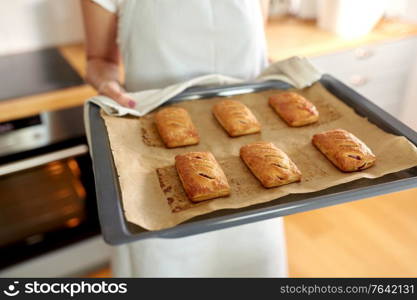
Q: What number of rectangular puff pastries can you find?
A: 6